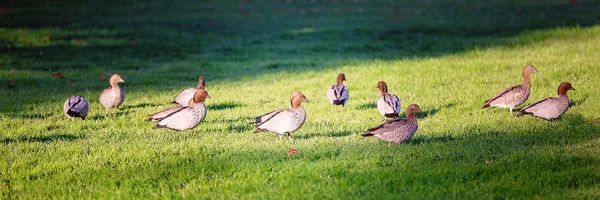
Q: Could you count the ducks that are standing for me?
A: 10